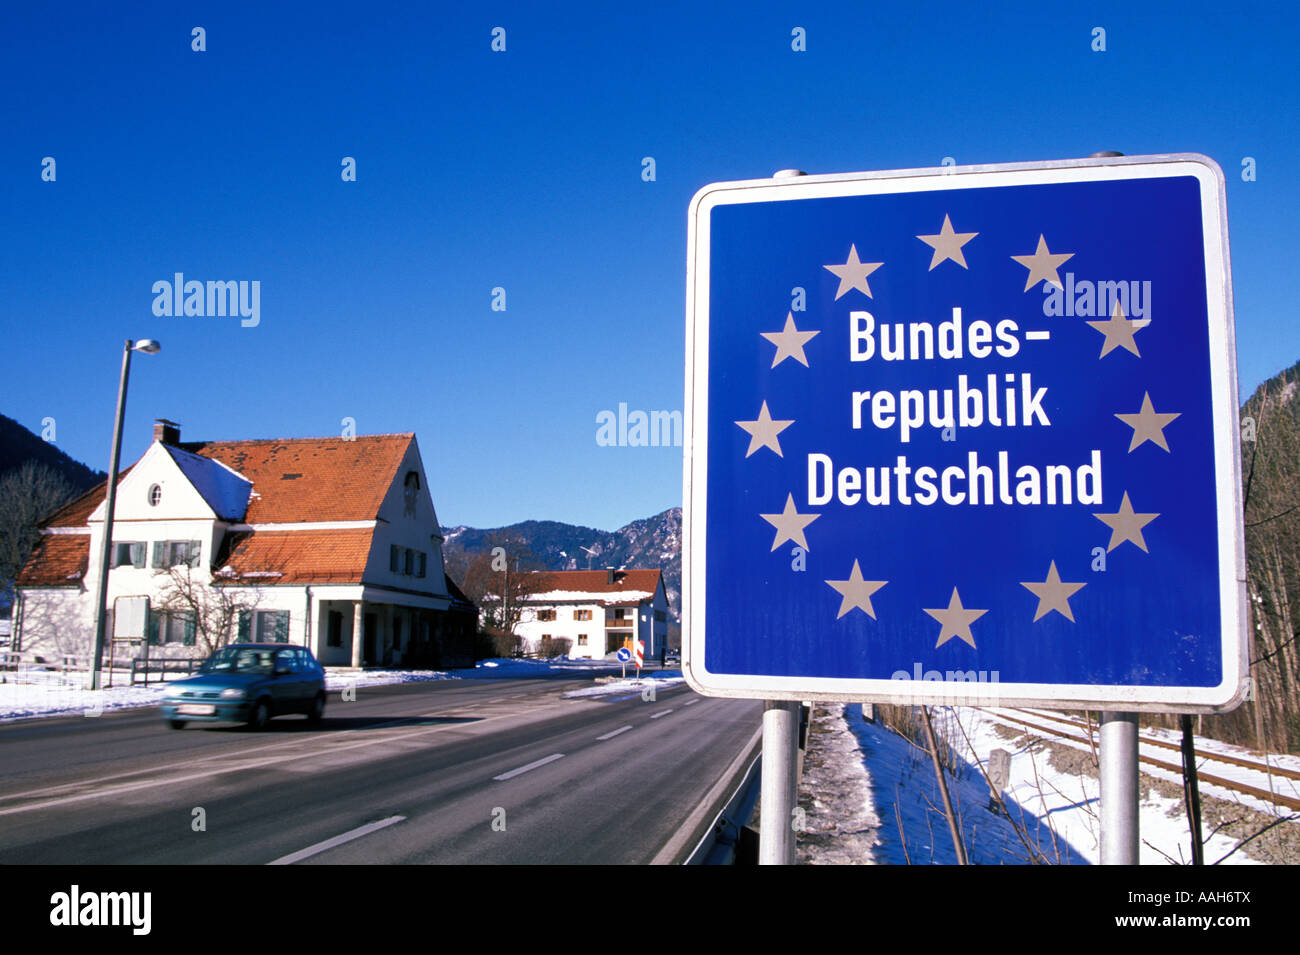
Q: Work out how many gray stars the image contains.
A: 12